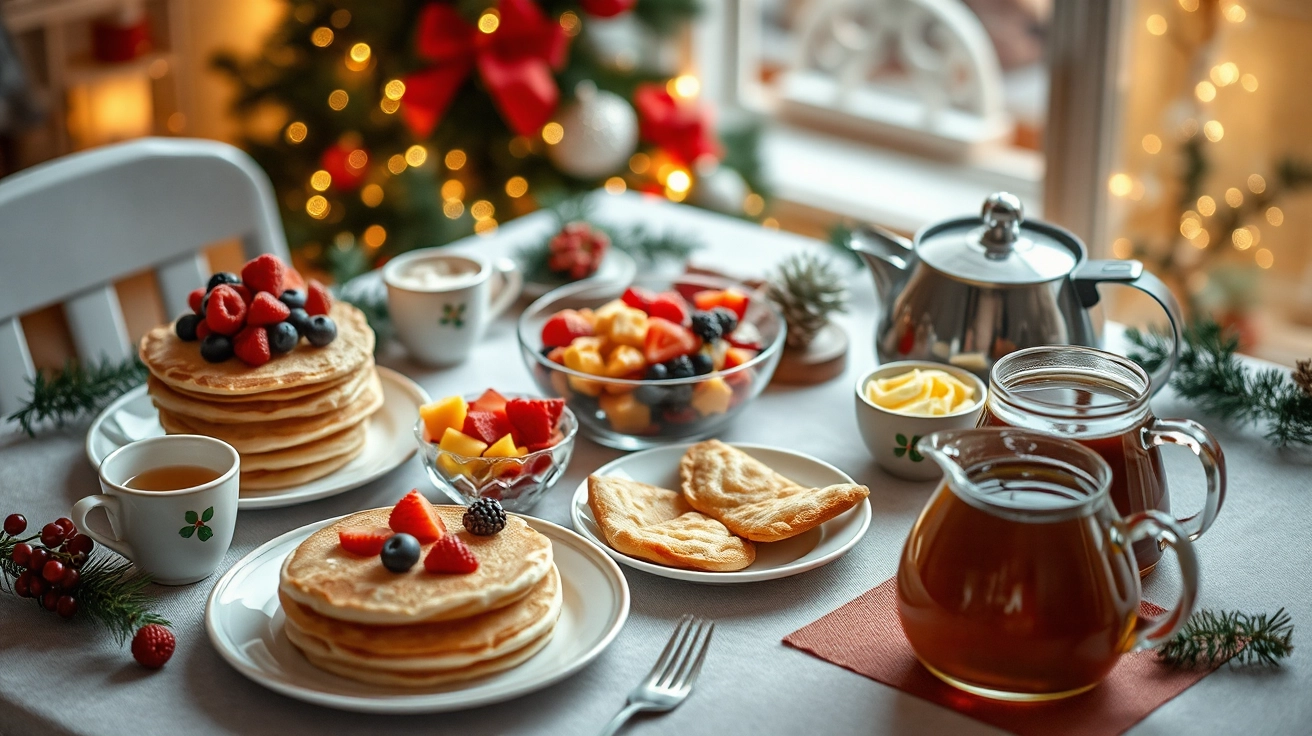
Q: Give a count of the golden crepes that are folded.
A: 2